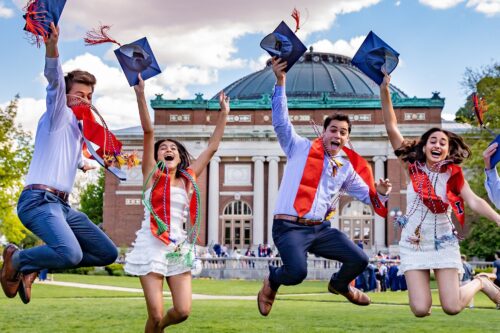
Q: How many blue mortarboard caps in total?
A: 5